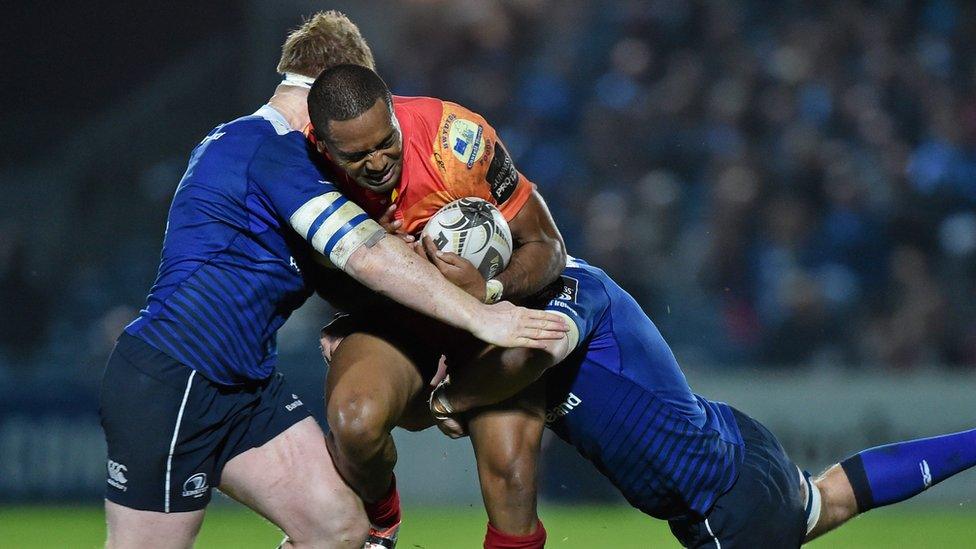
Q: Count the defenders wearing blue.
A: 2